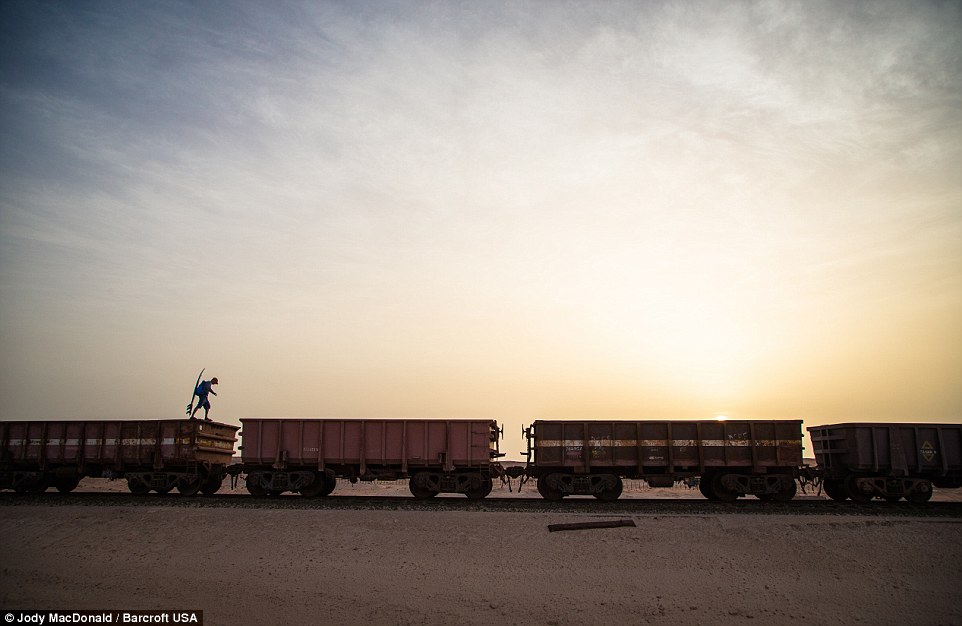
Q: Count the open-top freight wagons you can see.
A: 4